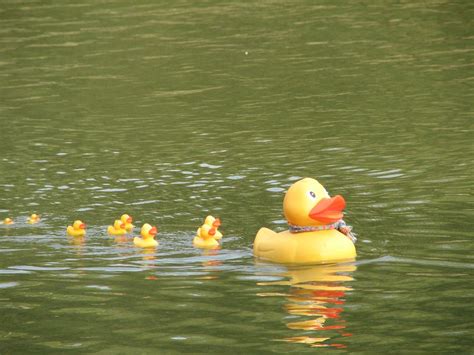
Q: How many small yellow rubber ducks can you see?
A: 8